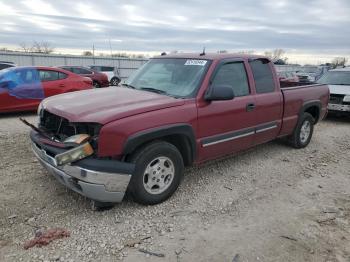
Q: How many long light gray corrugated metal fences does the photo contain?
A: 1